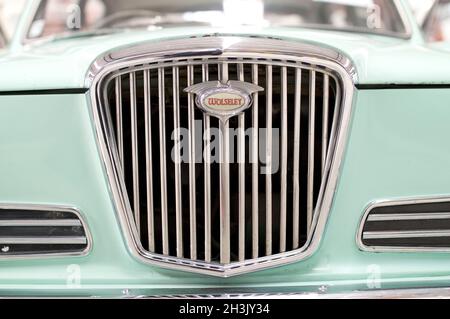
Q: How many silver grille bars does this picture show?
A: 15